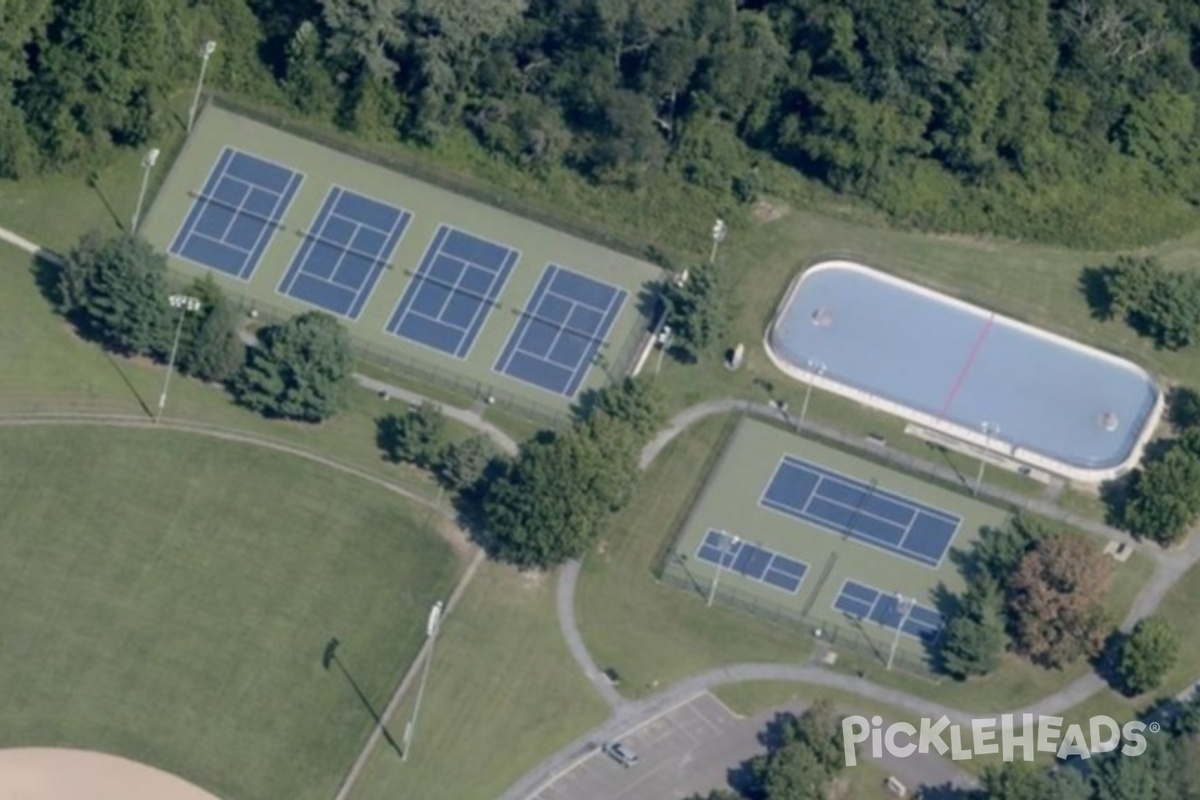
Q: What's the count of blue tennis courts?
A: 5